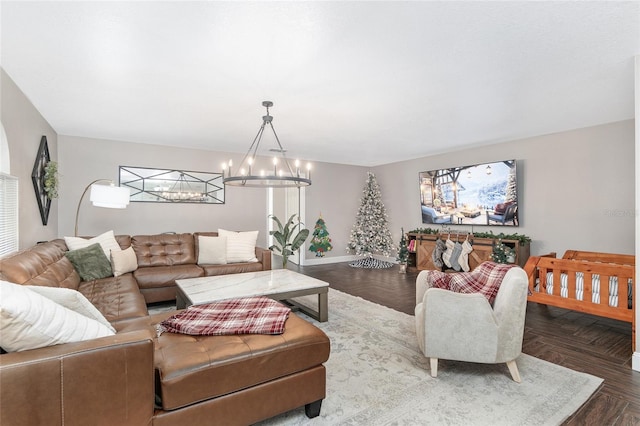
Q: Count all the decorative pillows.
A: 7